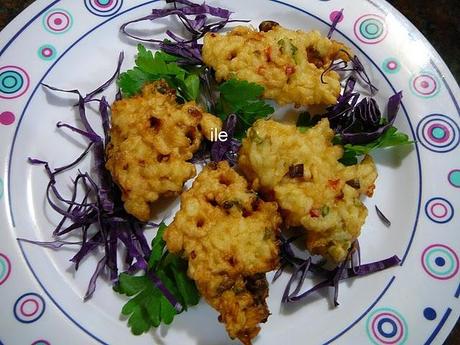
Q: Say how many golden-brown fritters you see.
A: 4